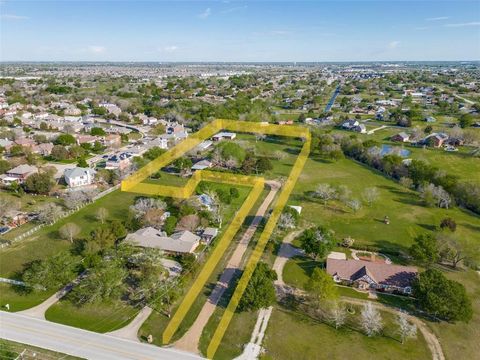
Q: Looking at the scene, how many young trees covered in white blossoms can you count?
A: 3